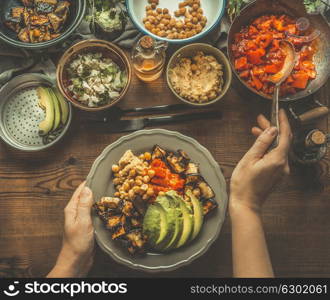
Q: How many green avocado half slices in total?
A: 7